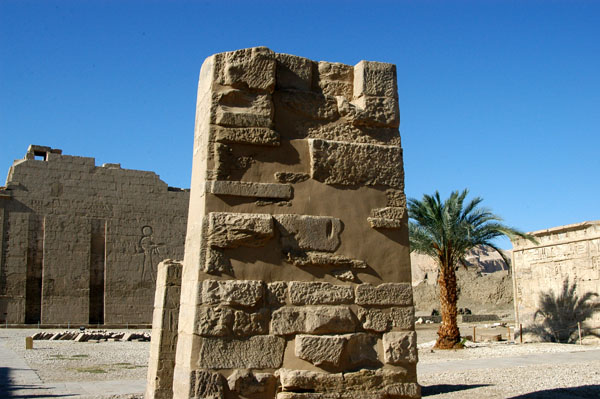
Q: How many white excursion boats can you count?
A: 0